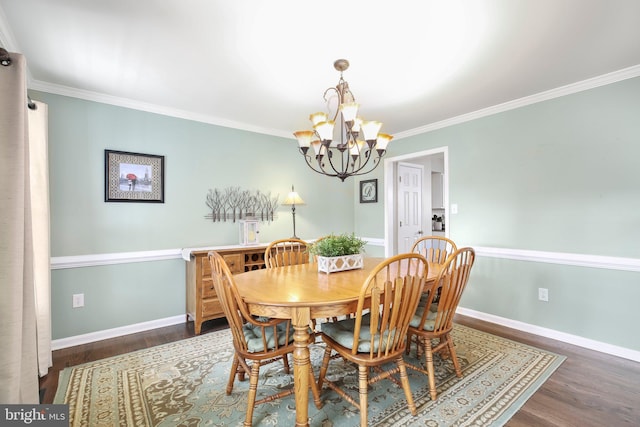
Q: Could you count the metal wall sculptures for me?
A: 1